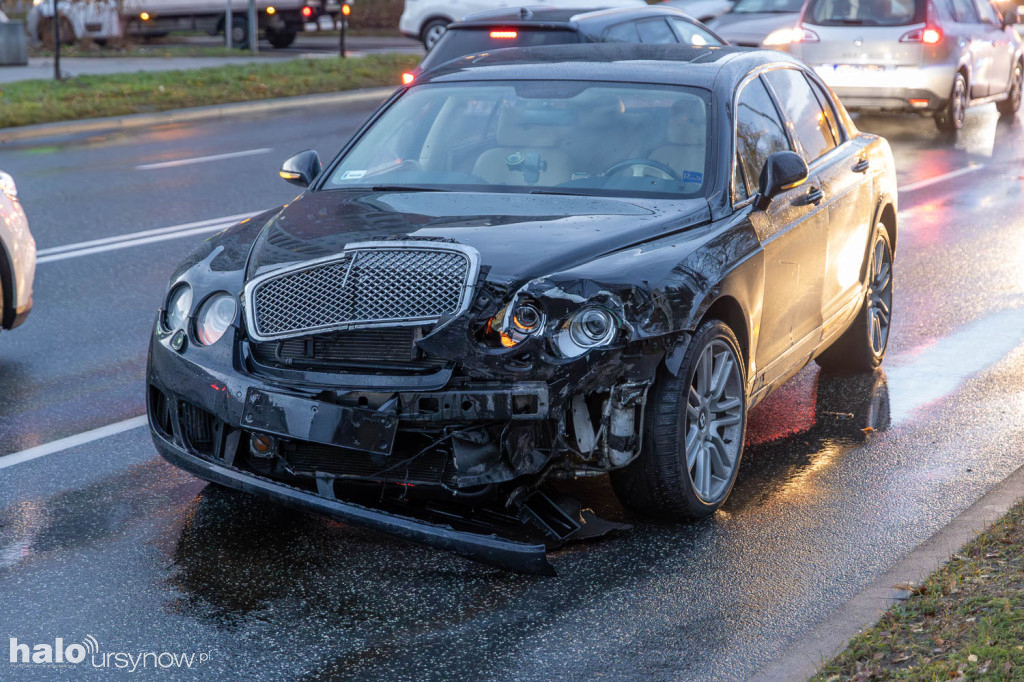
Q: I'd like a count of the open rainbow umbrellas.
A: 0